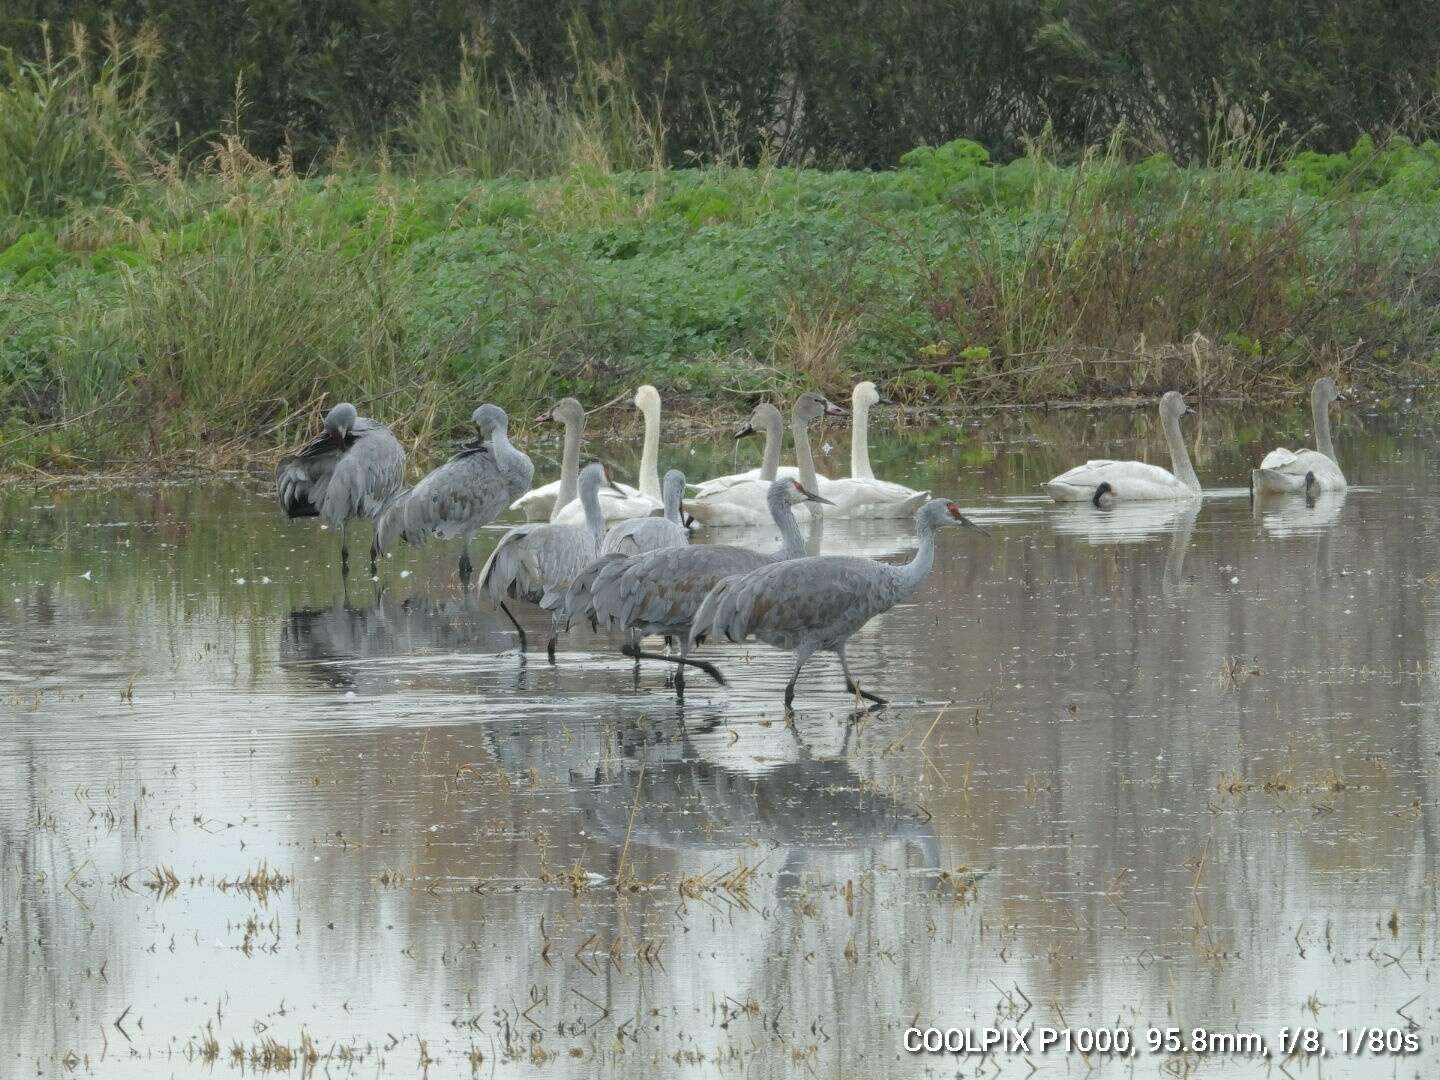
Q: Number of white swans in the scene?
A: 7